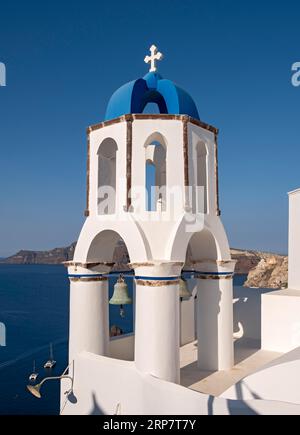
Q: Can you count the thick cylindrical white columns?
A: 3